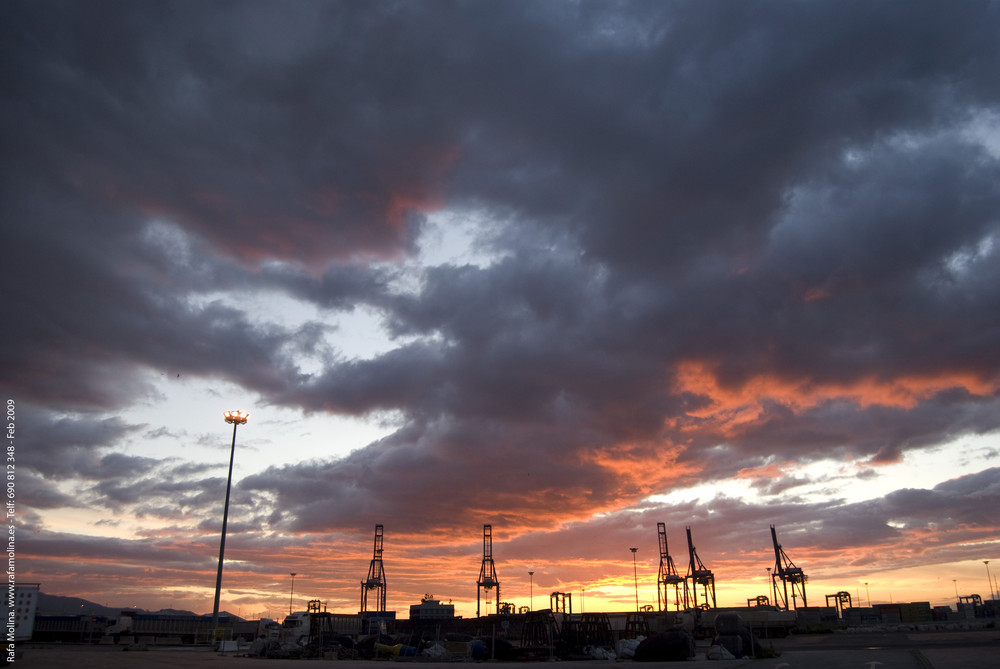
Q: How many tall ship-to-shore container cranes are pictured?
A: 5